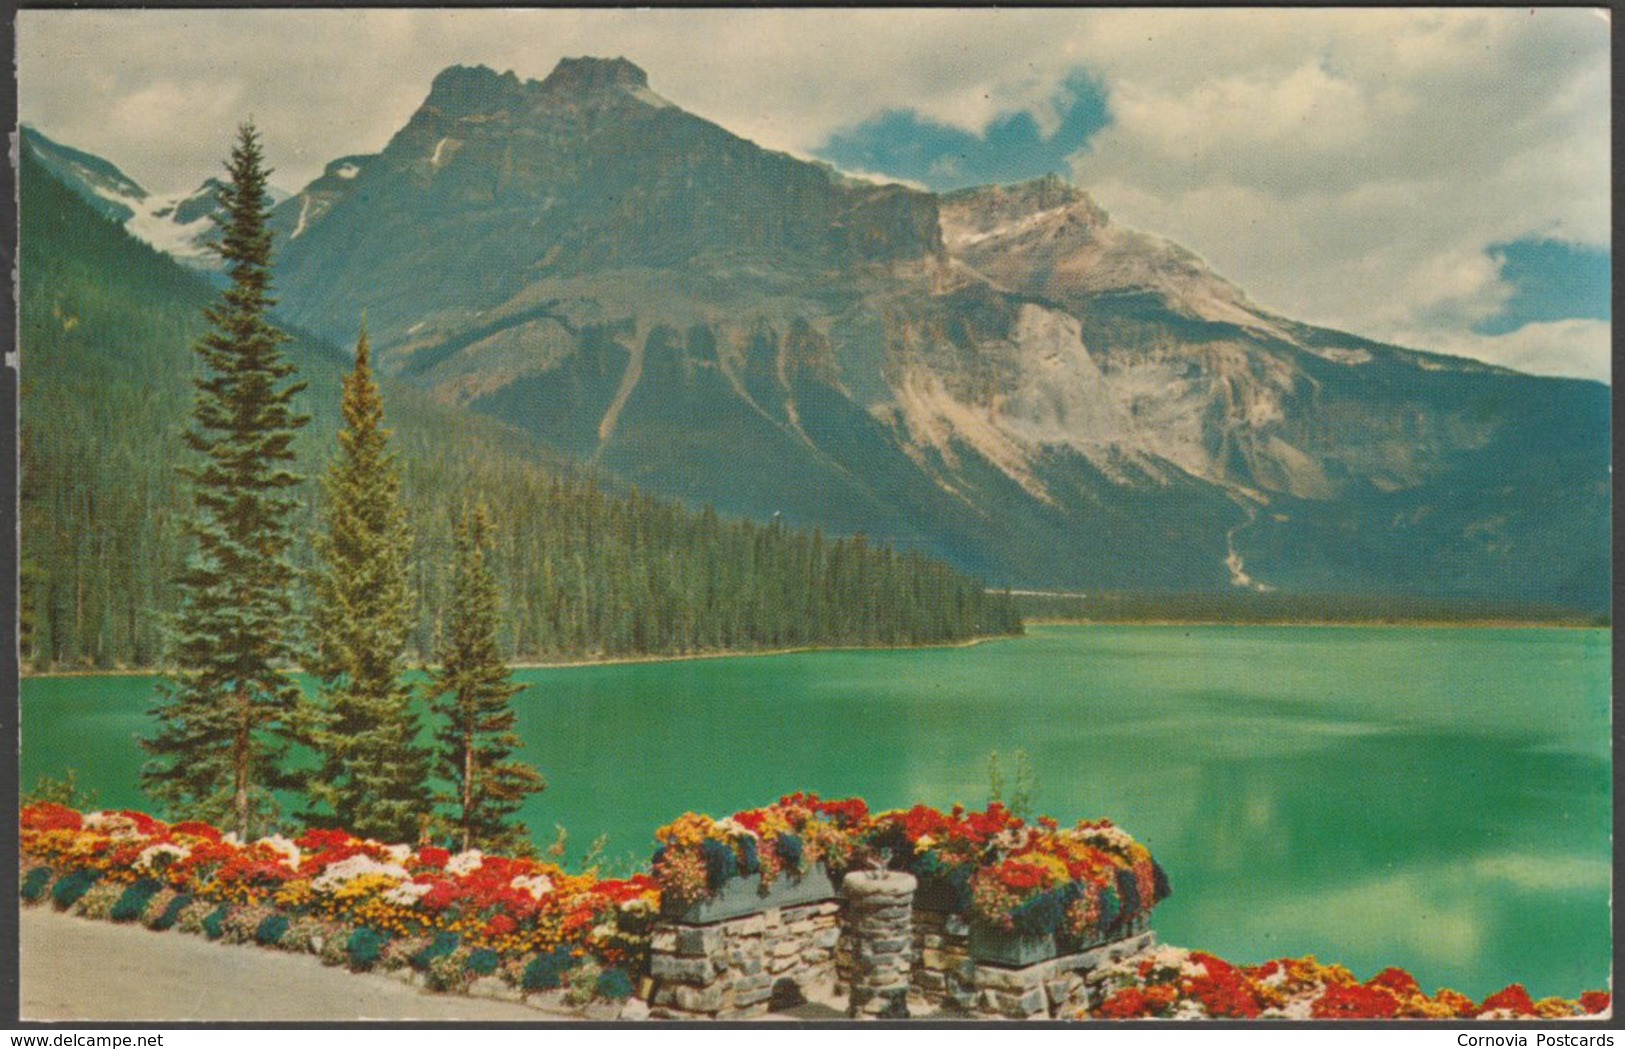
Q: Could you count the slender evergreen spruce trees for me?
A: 3